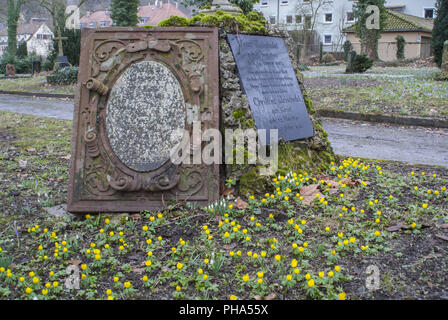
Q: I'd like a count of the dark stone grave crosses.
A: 1